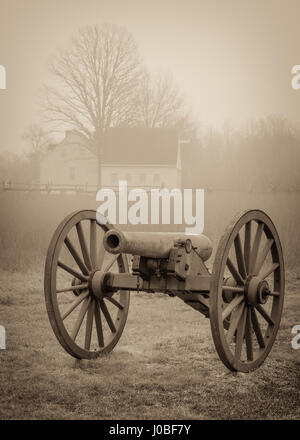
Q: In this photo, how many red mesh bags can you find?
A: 0